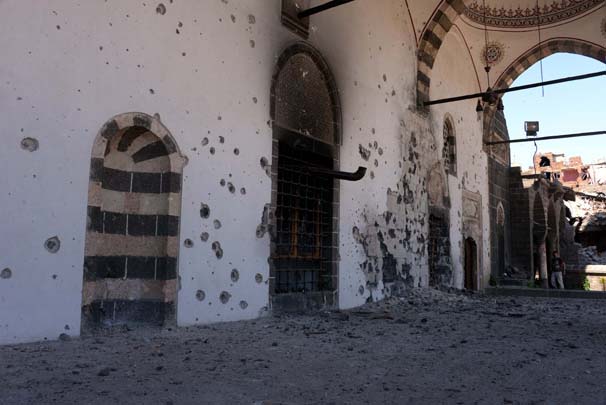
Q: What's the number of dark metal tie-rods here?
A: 3